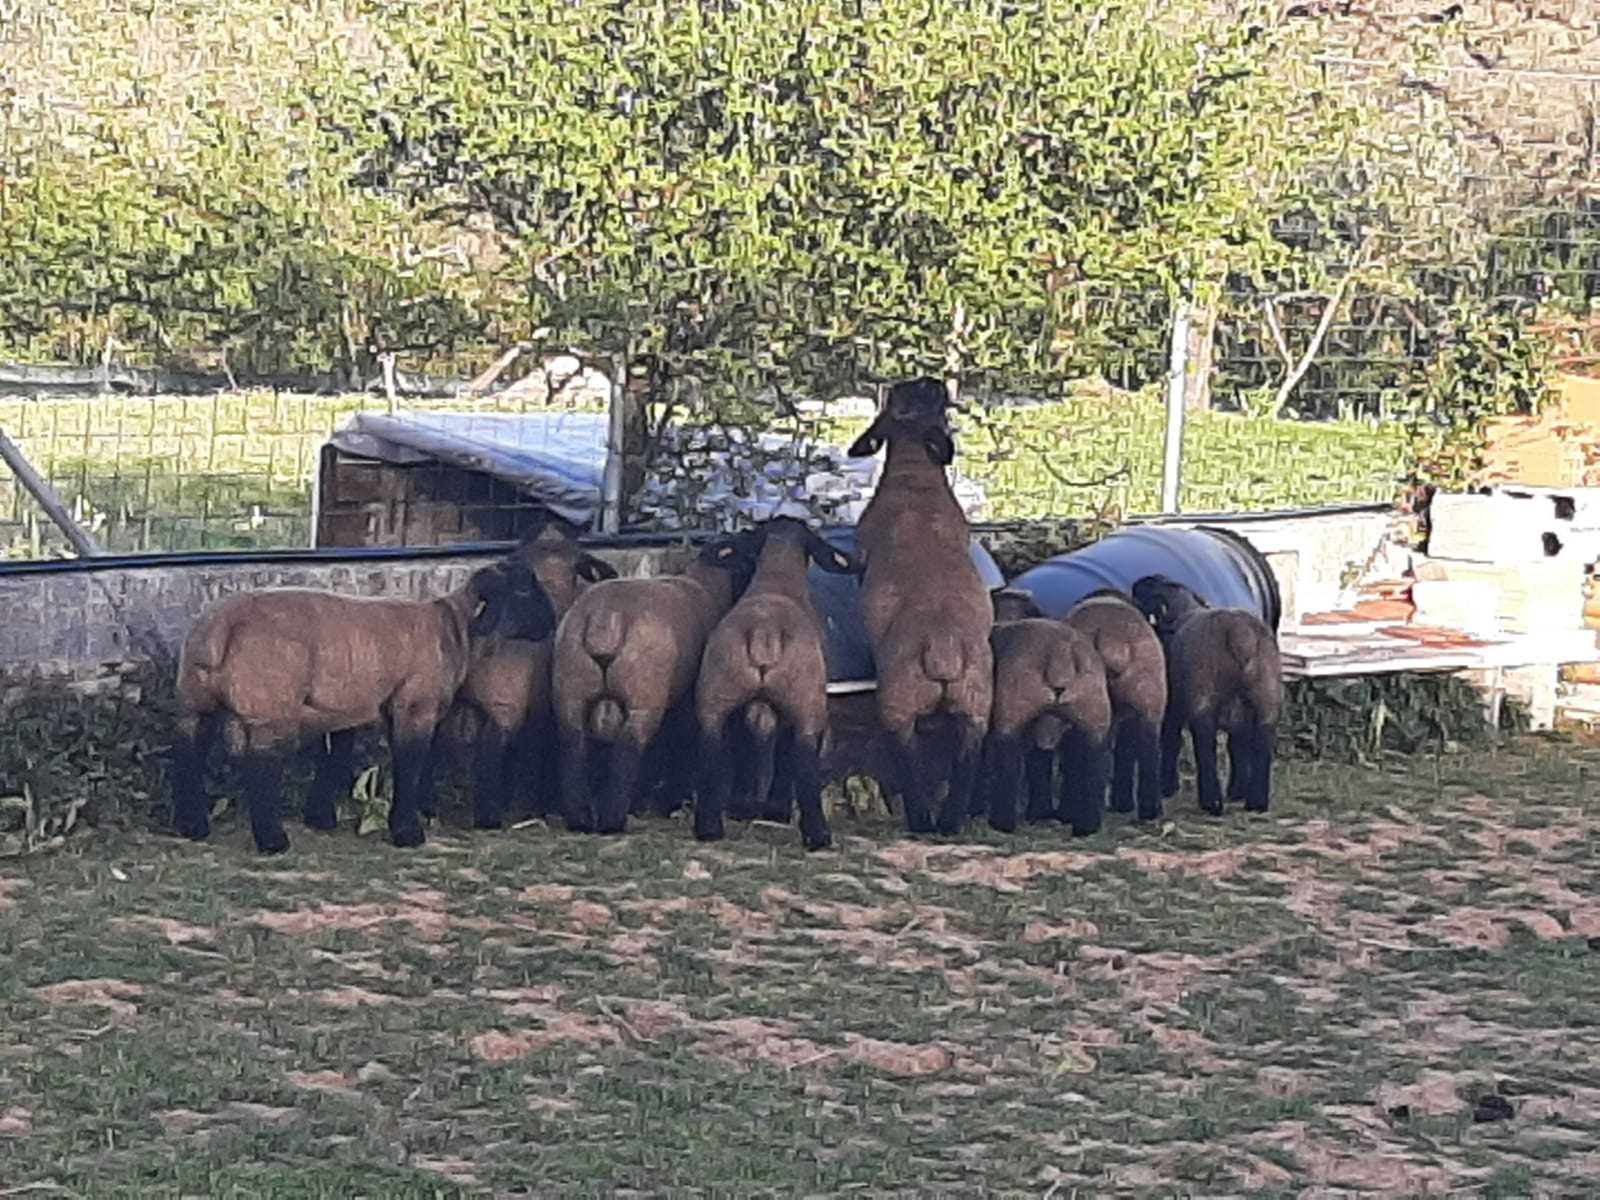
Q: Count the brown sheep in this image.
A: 8